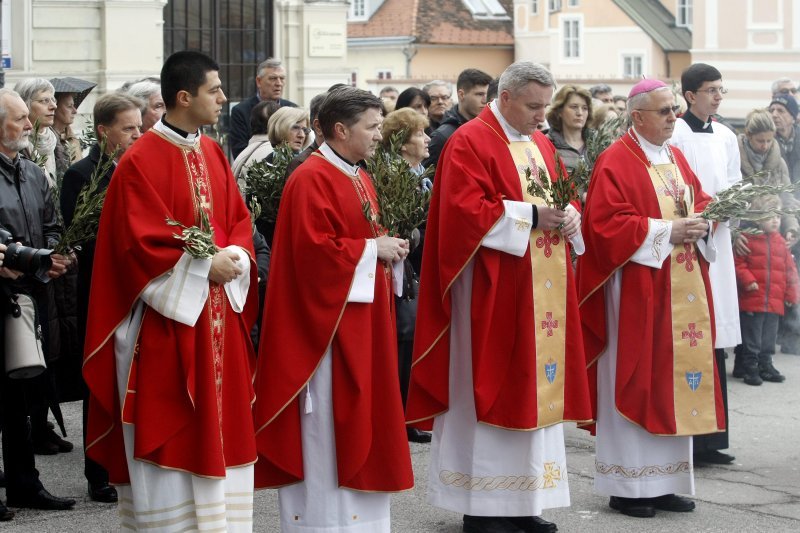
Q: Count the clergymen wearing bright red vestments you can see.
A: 4